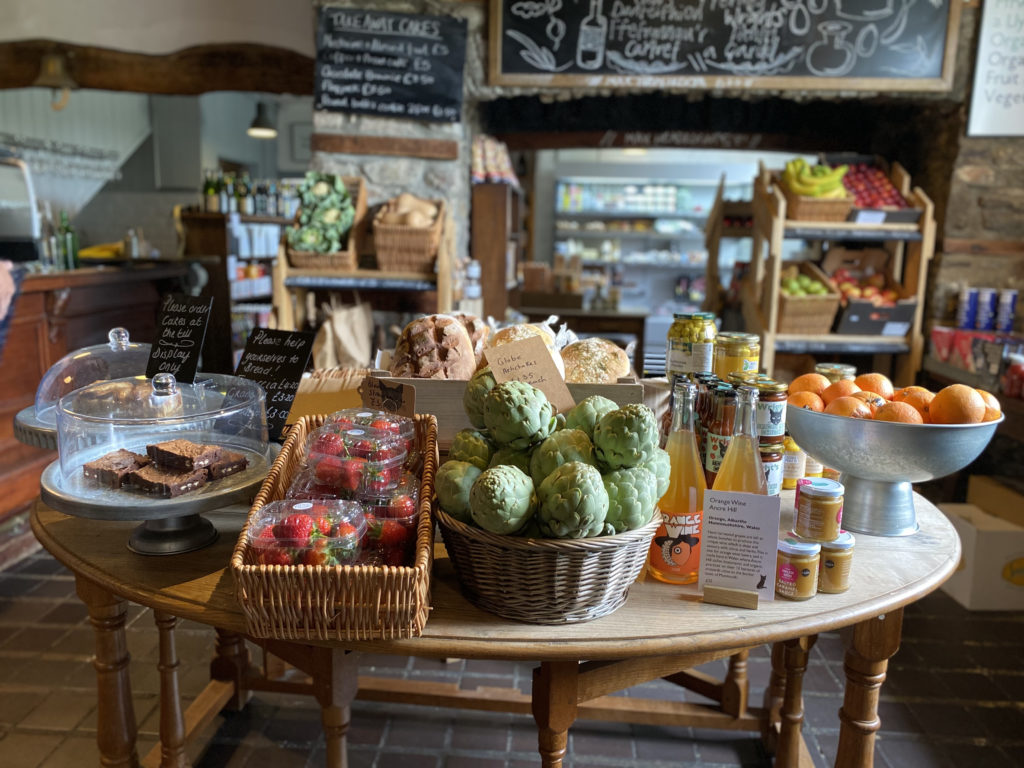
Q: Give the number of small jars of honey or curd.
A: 3